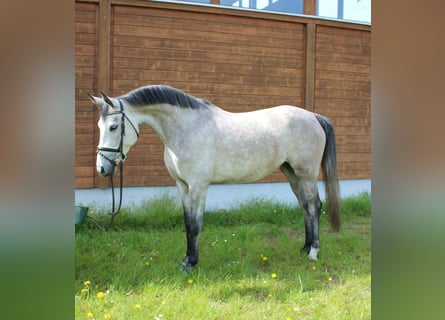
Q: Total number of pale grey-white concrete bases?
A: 1